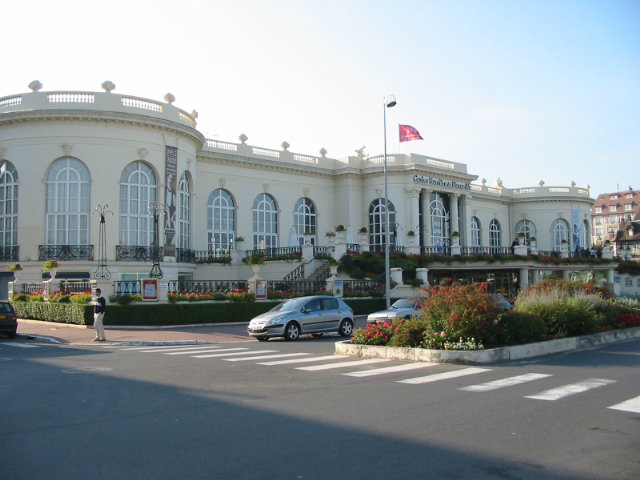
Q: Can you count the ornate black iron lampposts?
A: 2